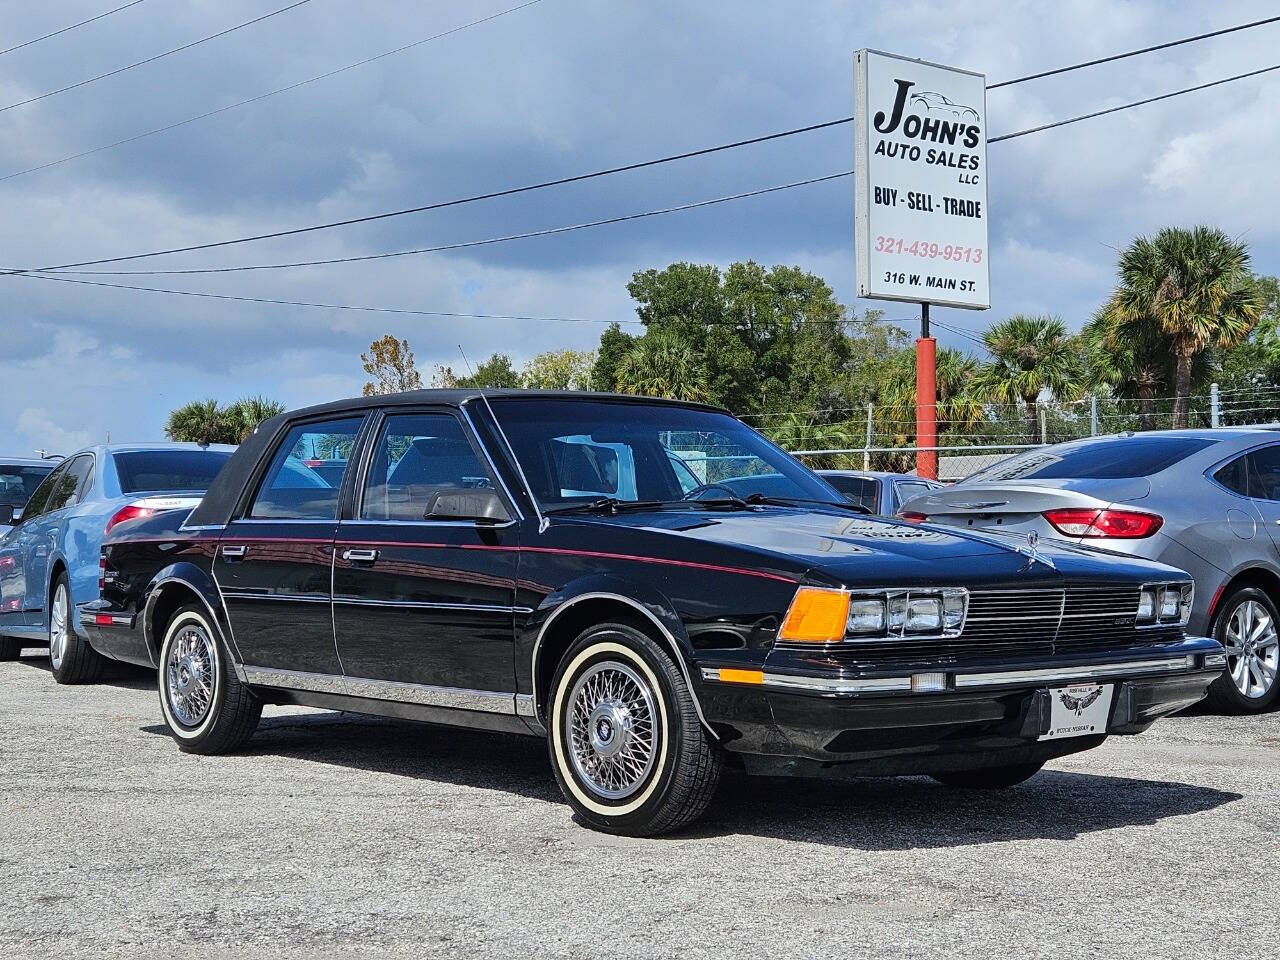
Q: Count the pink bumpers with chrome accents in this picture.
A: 0